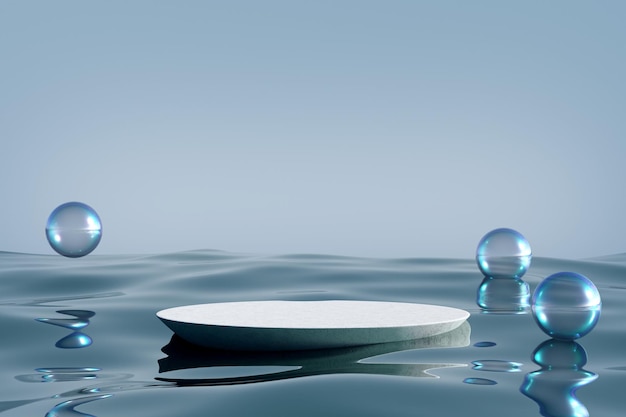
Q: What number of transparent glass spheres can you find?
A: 3